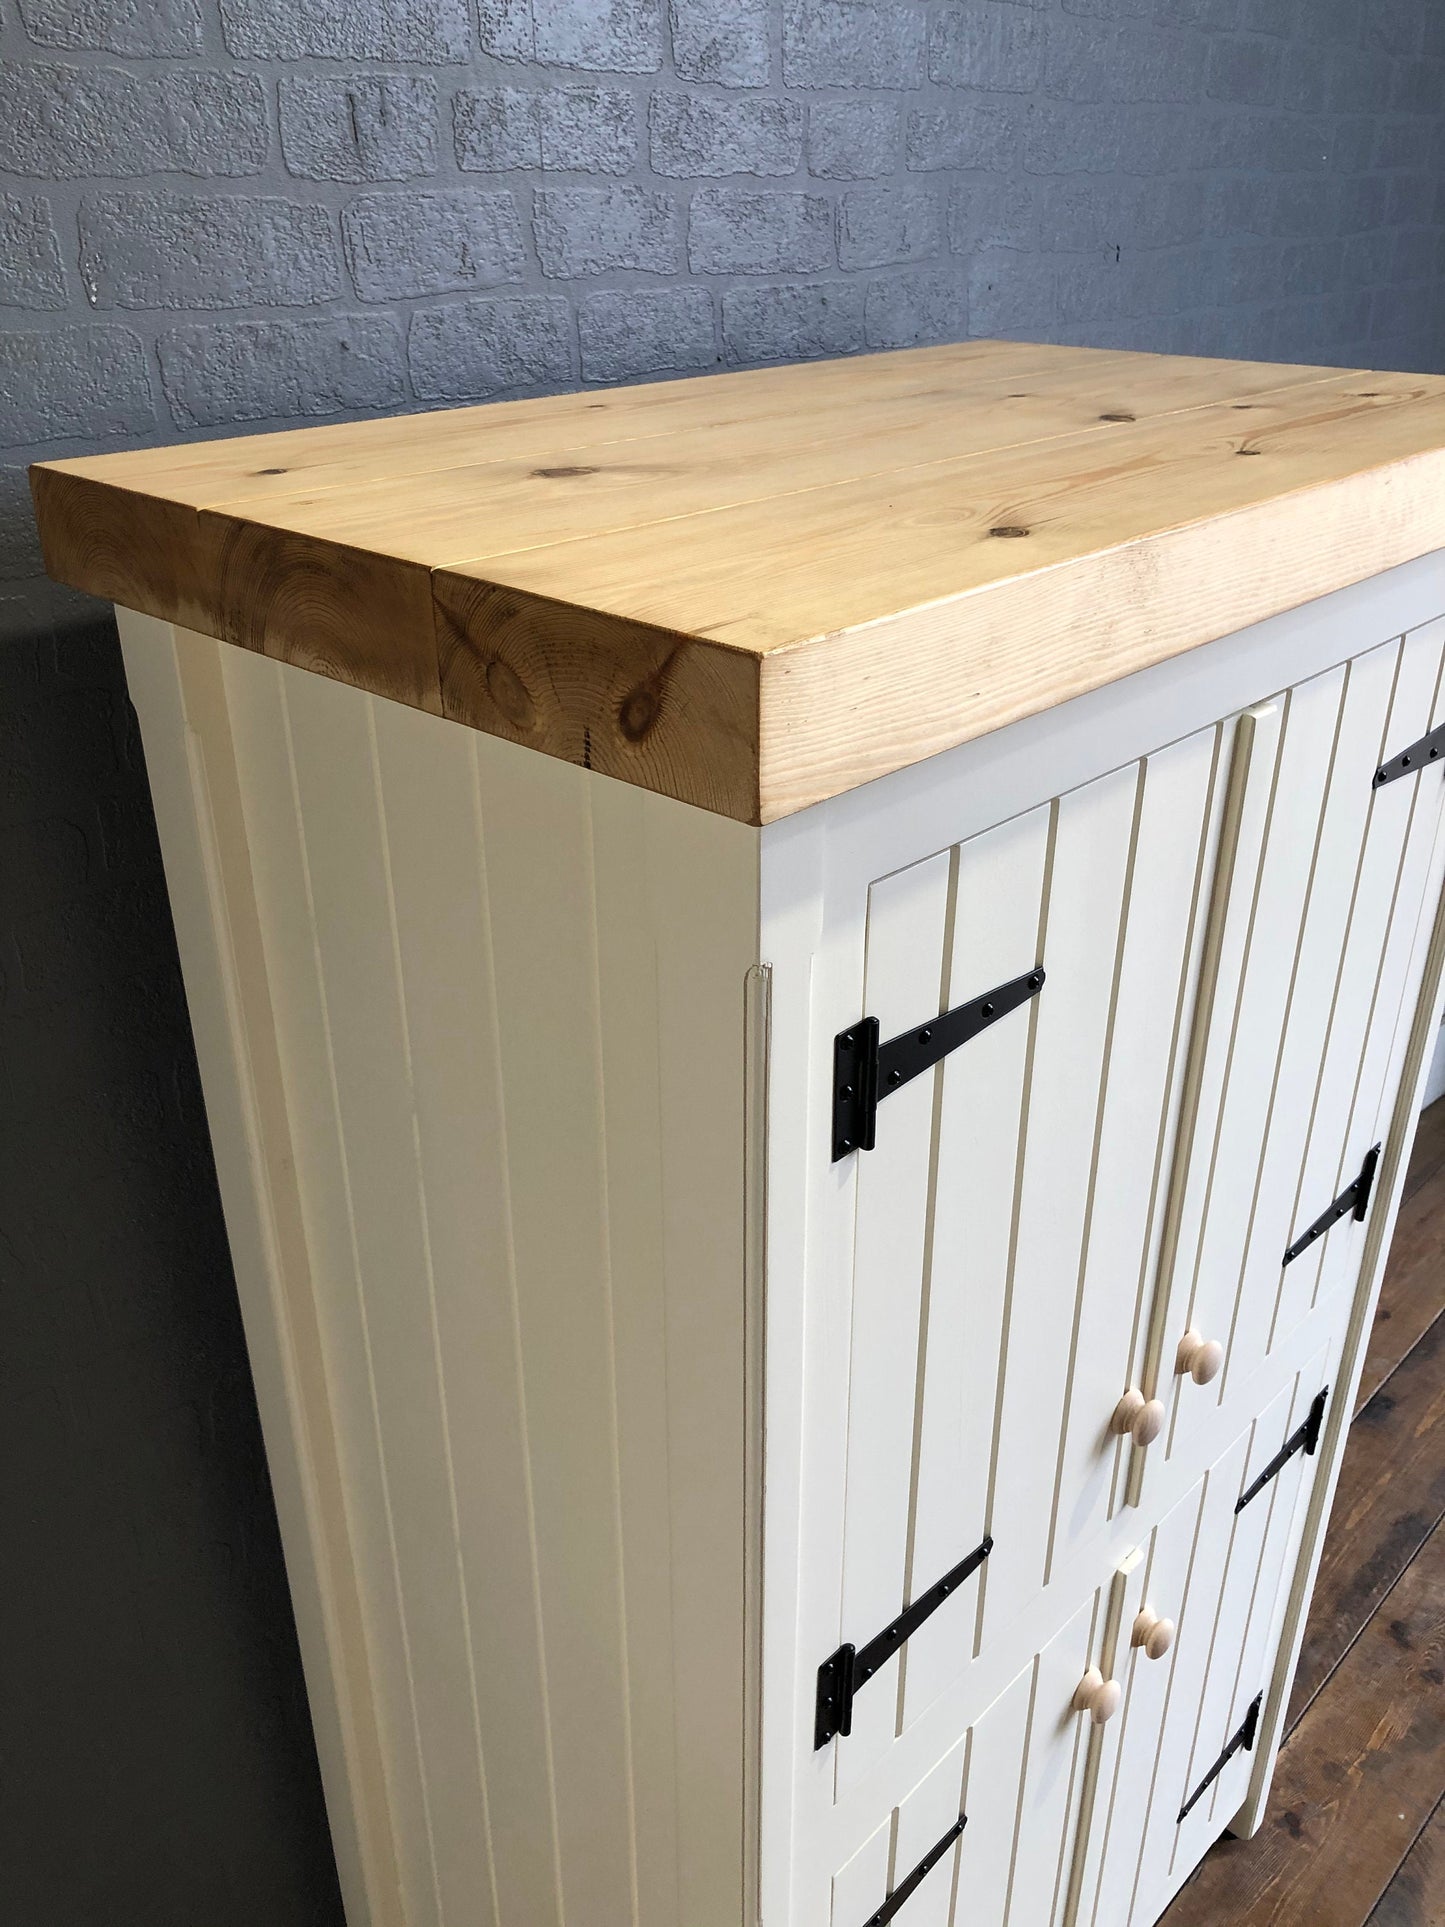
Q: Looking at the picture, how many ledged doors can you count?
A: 4